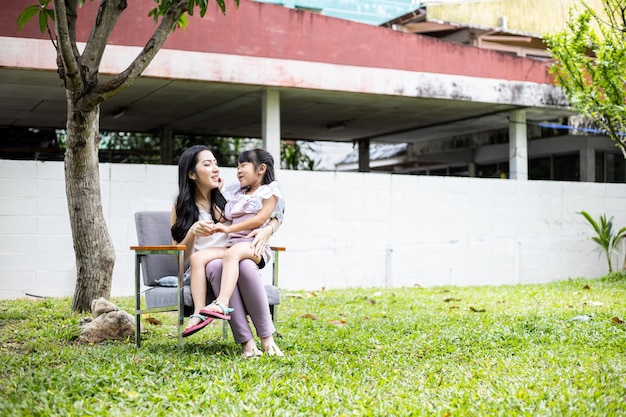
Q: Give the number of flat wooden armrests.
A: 2